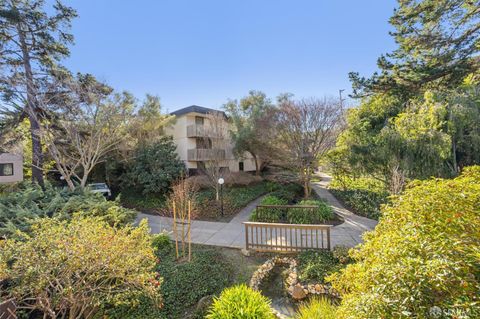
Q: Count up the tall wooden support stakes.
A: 2